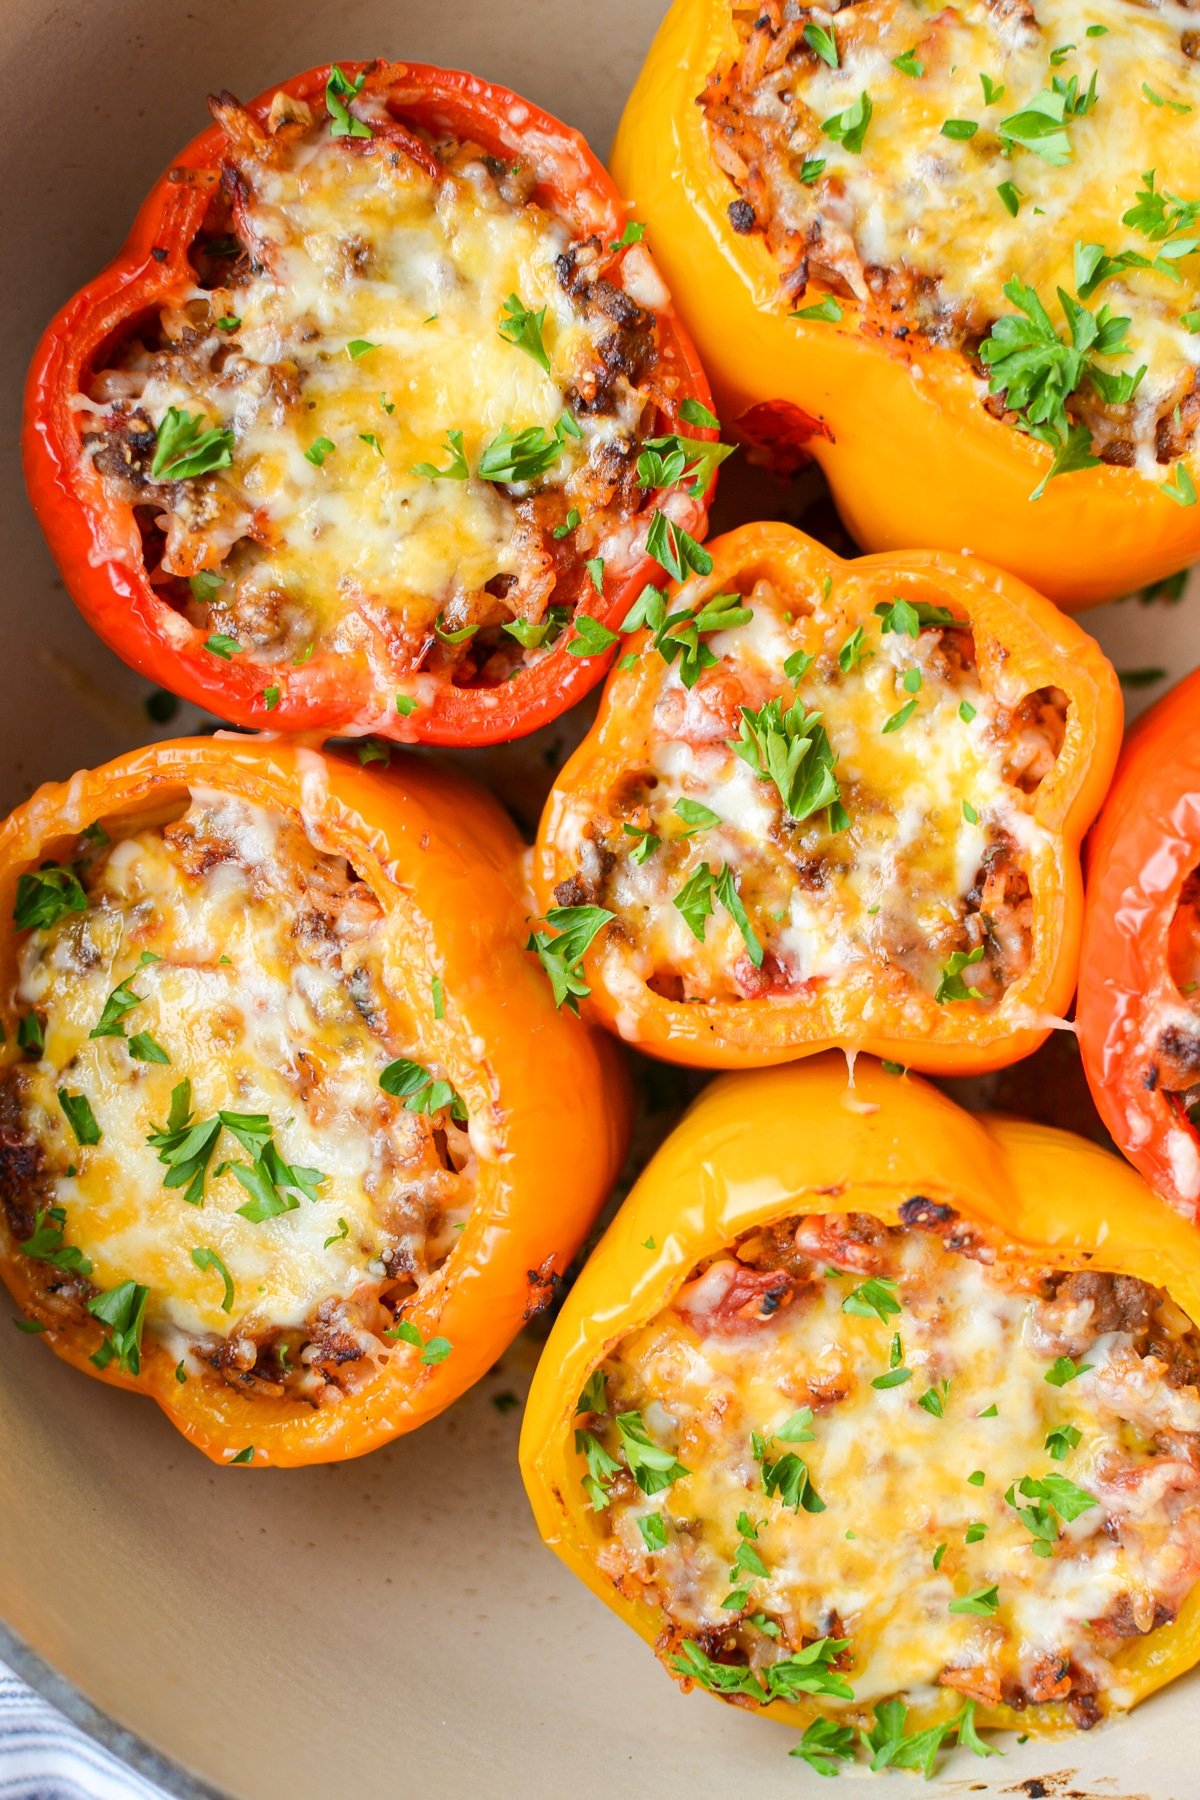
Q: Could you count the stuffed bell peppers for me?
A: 6